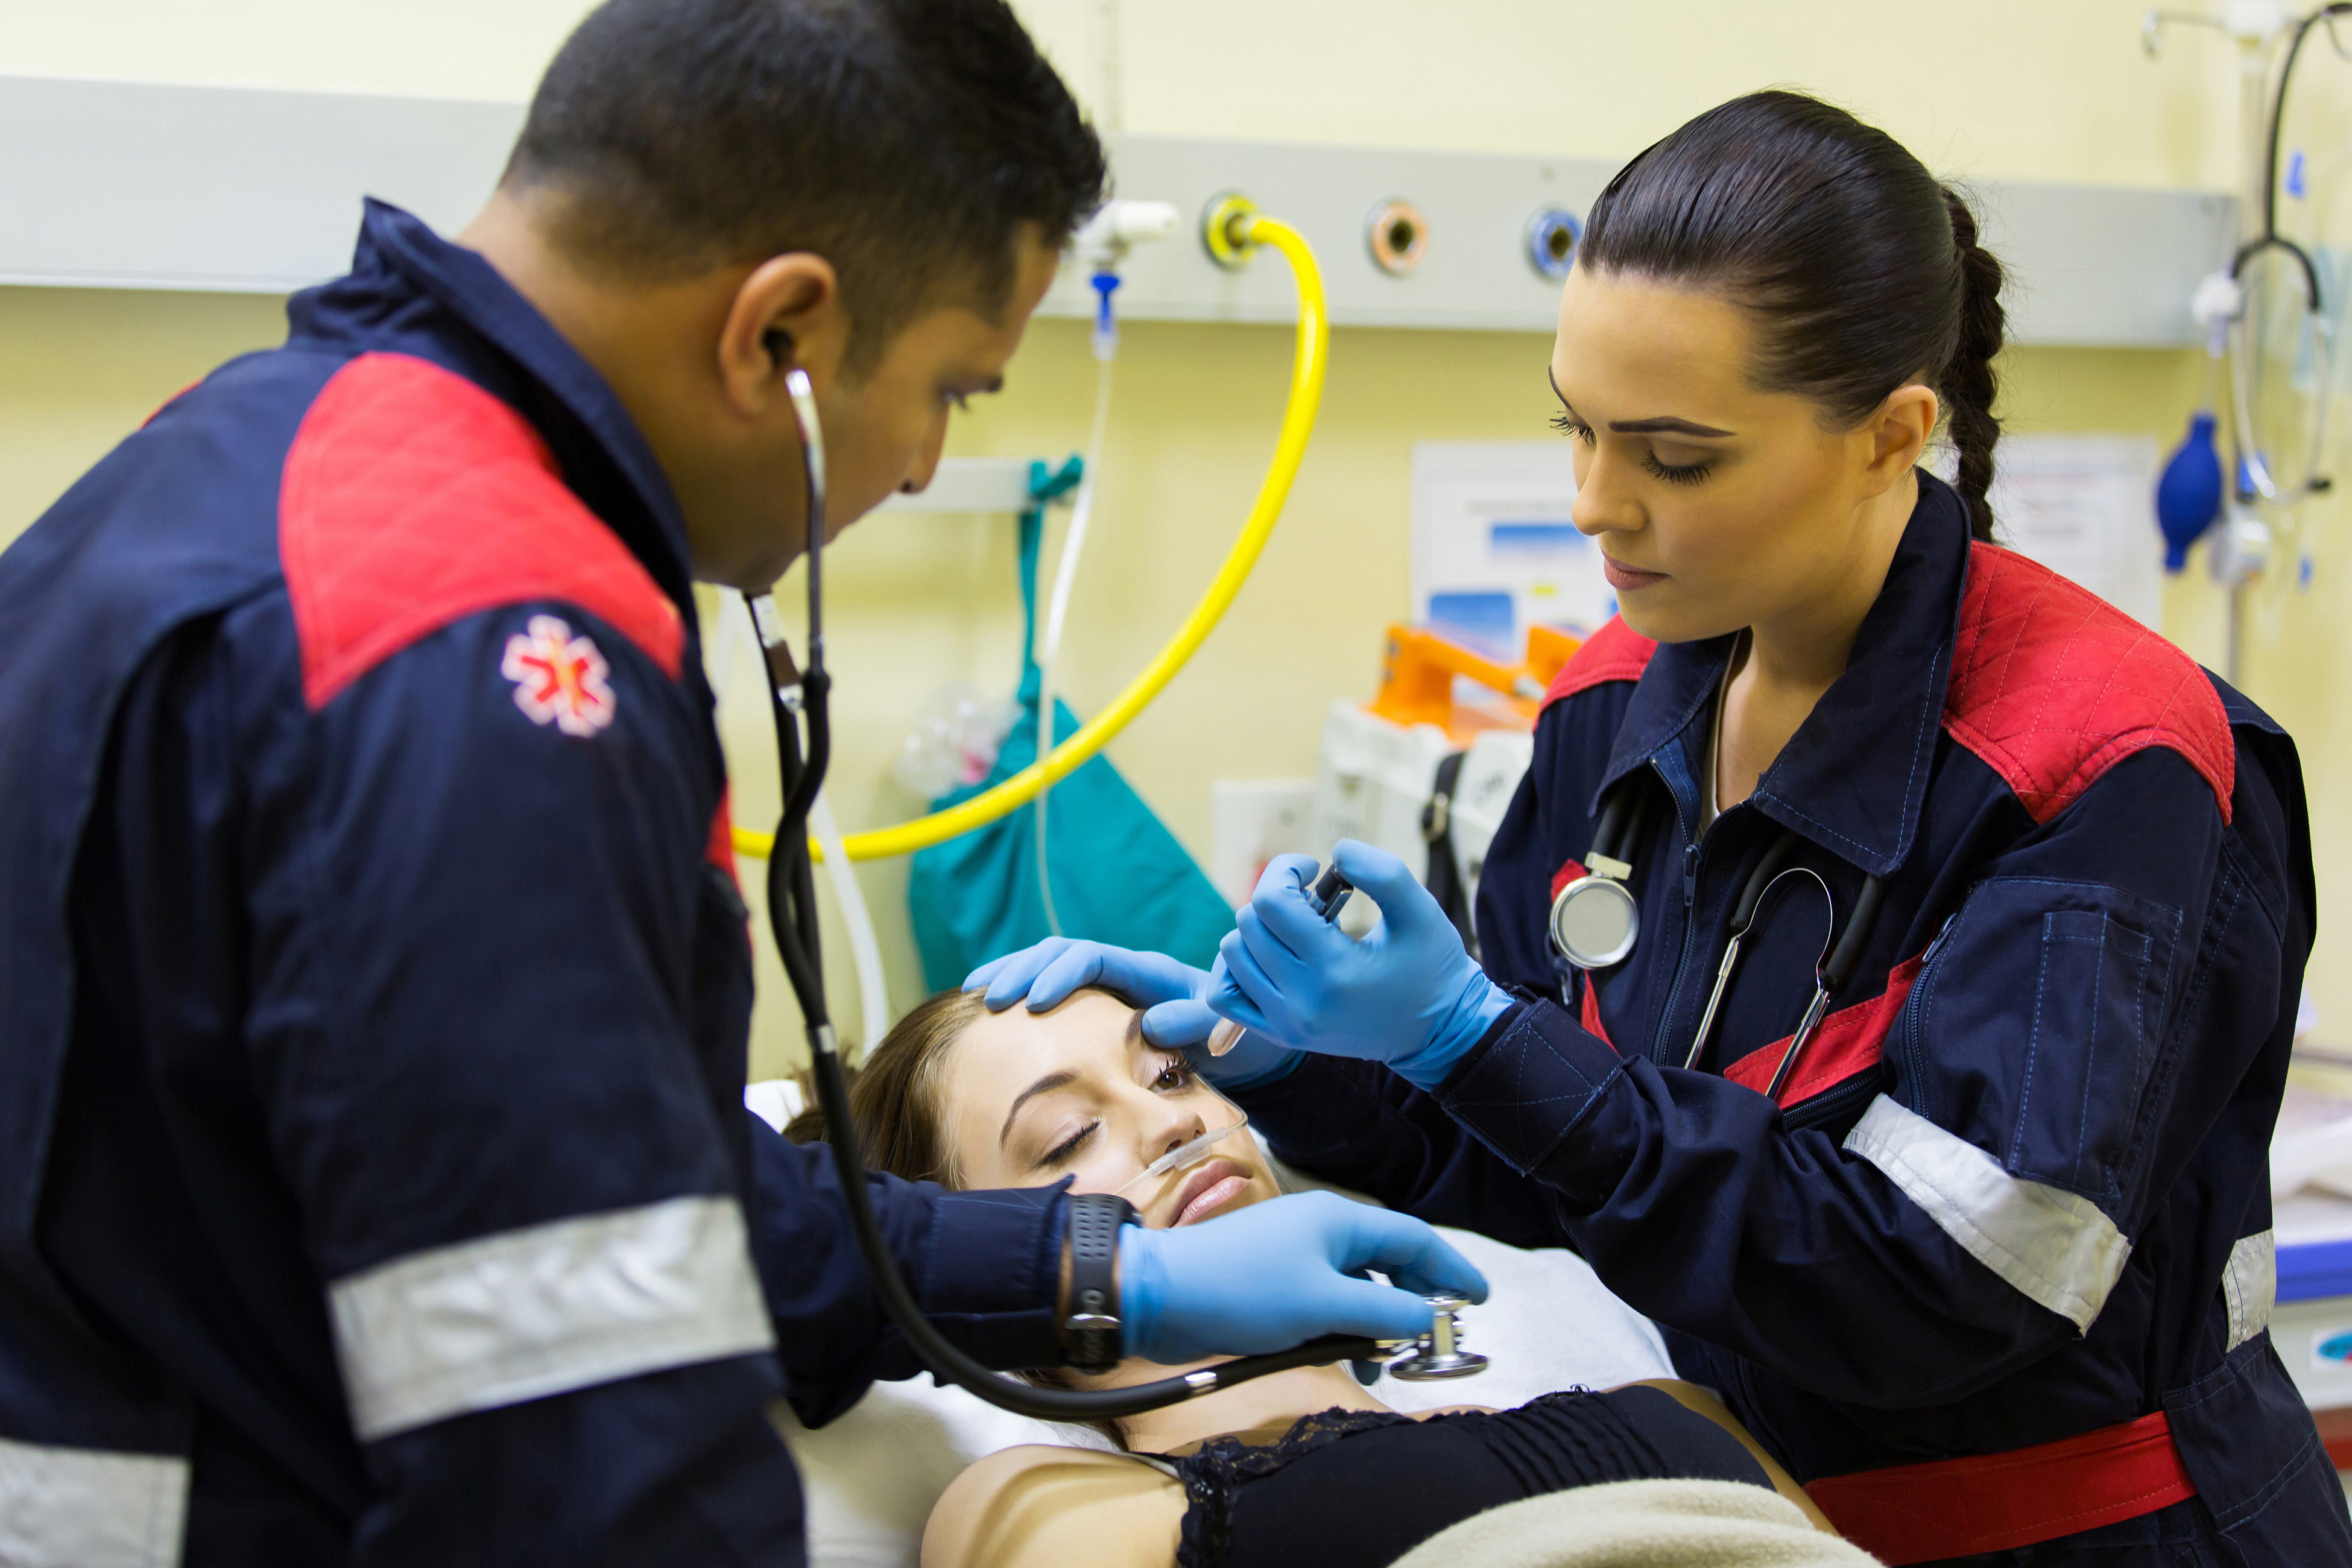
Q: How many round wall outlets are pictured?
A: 3